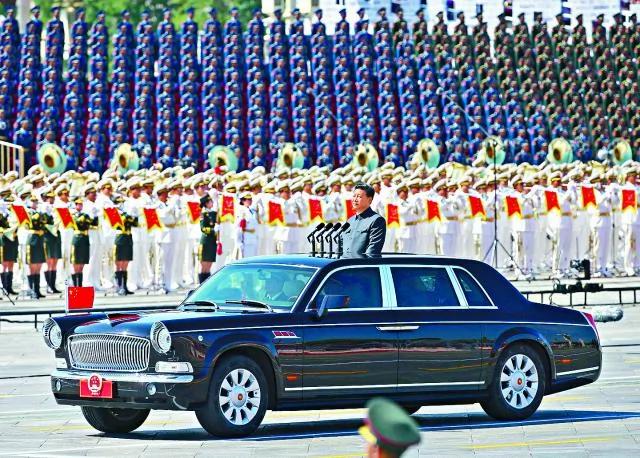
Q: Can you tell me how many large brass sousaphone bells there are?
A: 9